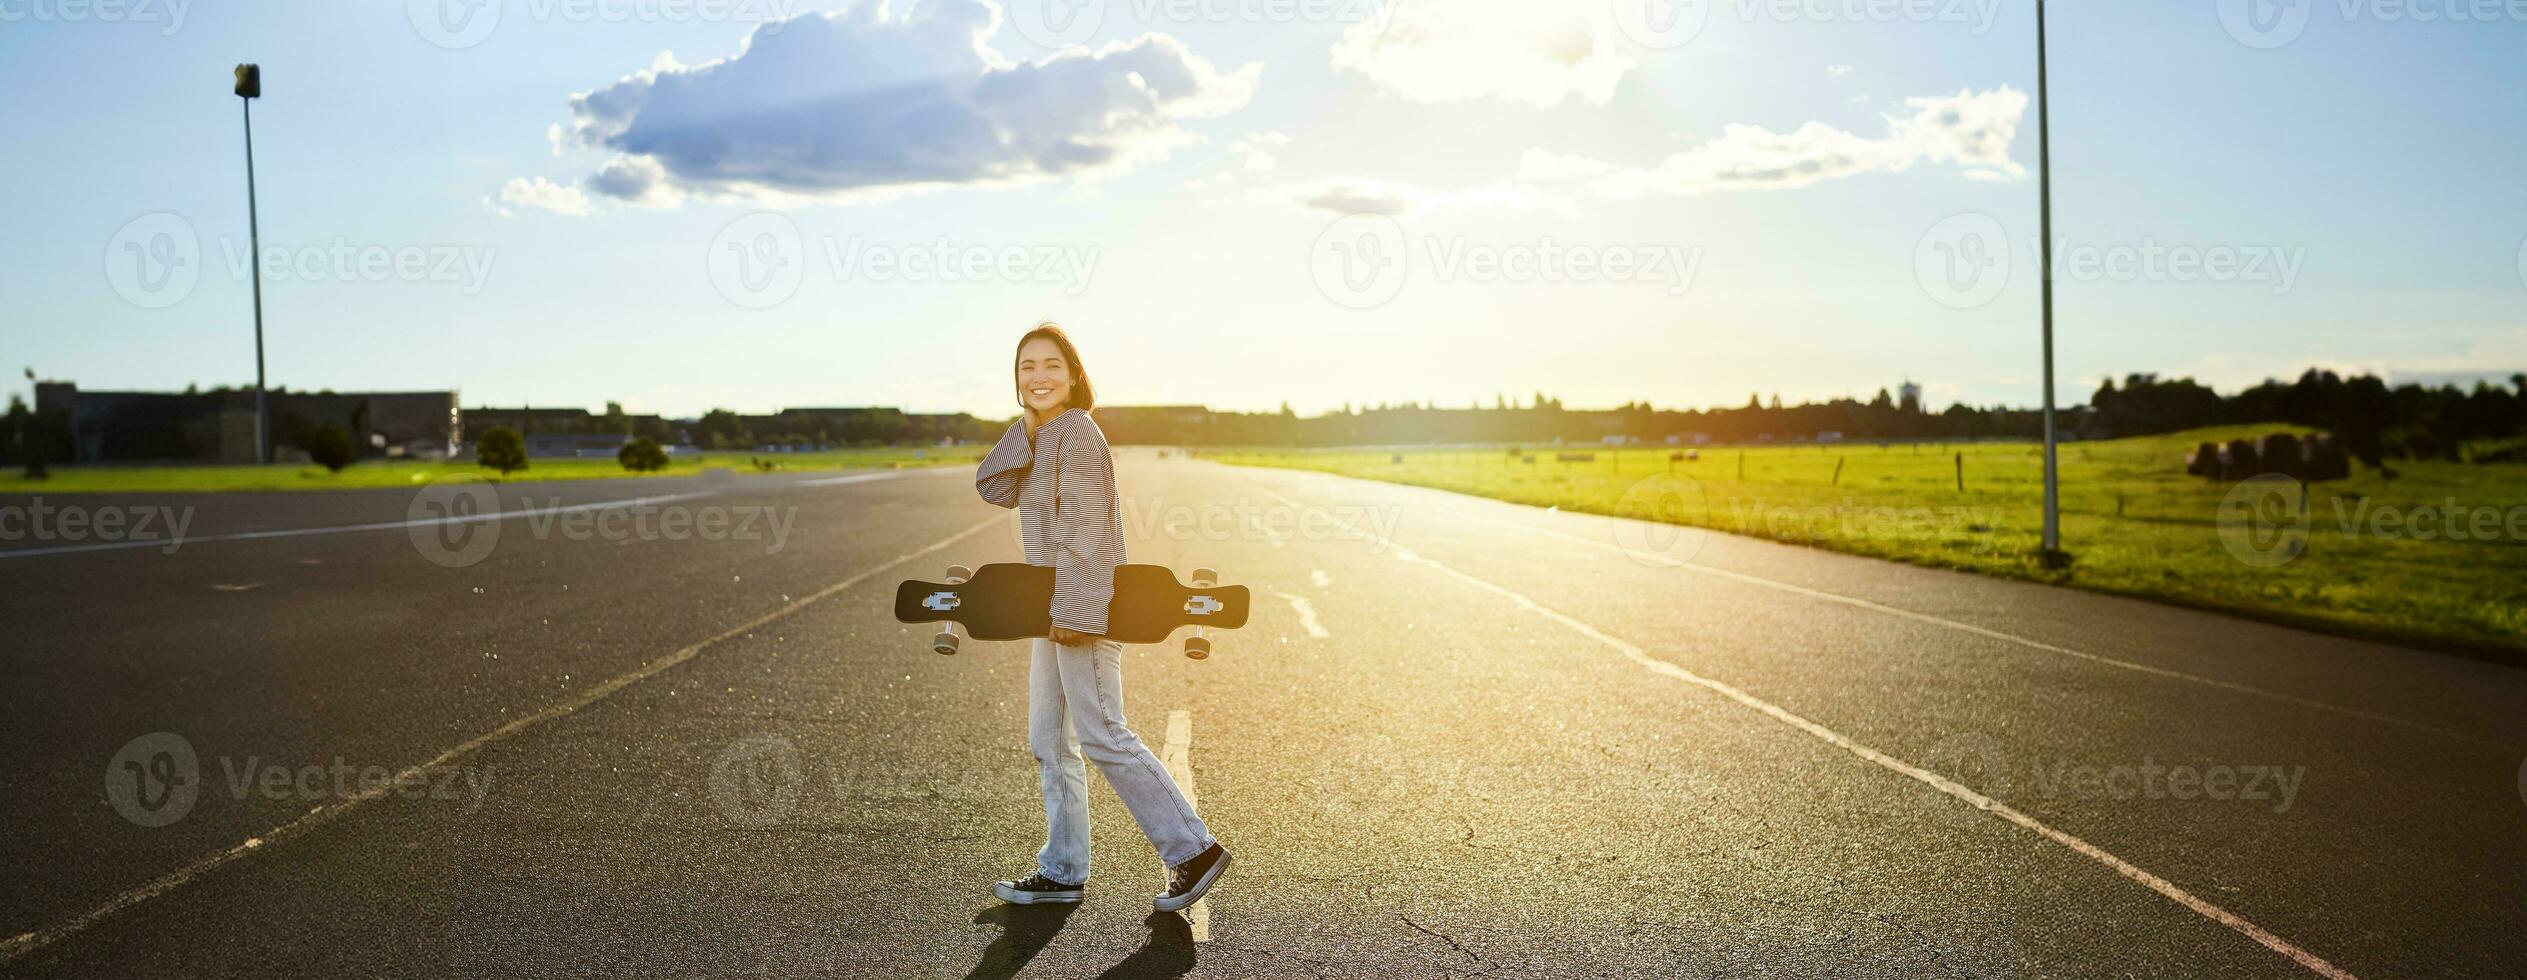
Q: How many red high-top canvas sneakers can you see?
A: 0